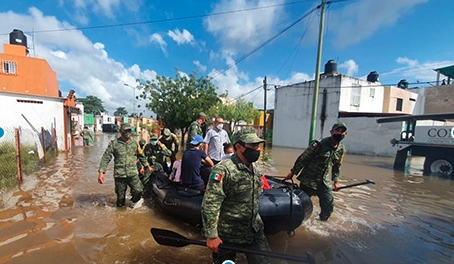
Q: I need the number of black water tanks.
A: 4